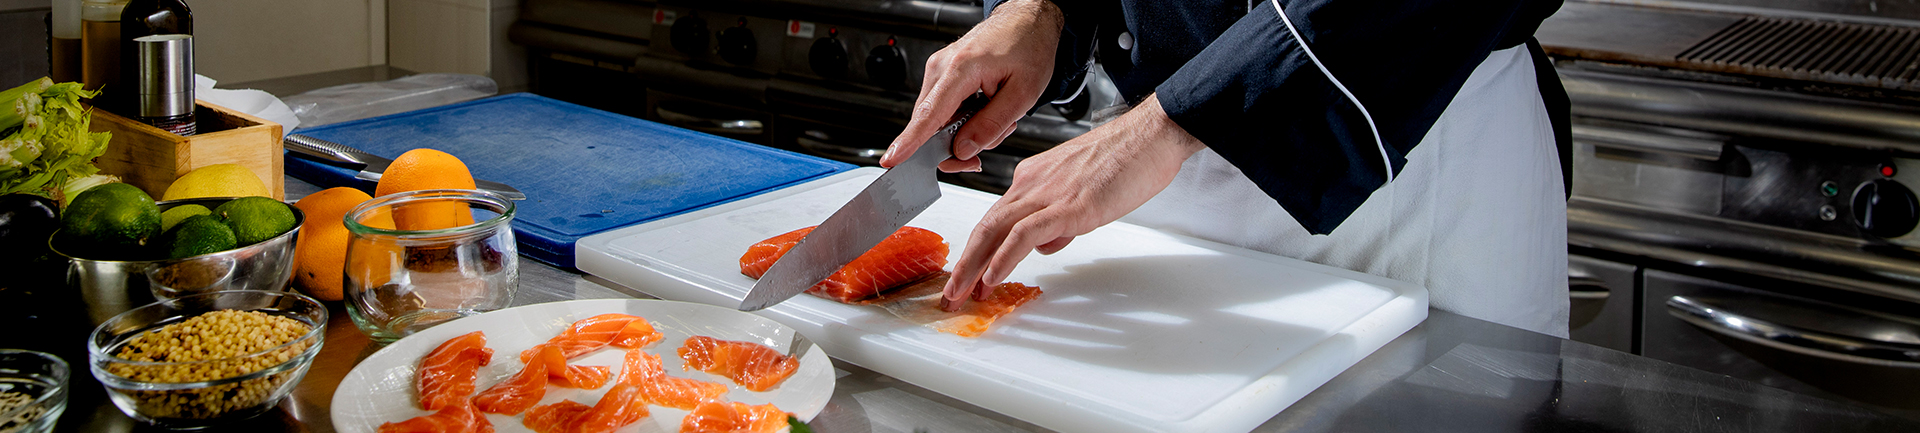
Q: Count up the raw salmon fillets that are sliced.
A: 8